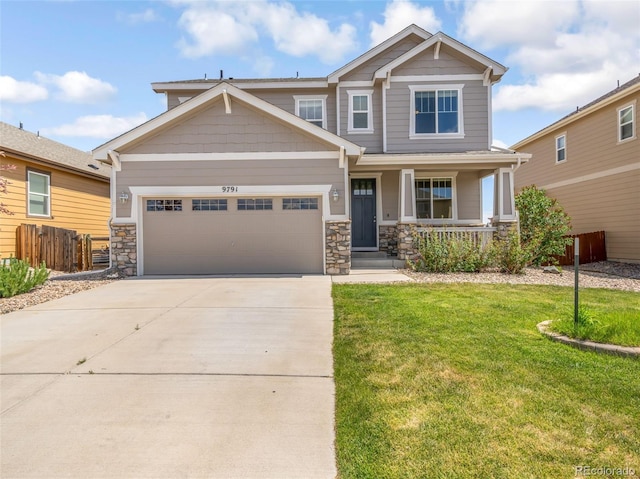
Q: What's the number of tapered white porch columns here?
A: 2